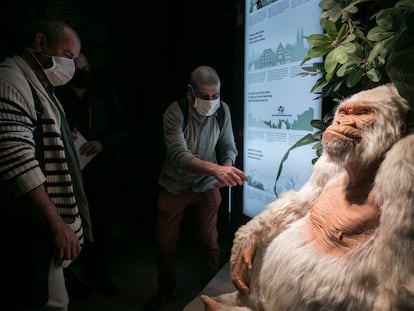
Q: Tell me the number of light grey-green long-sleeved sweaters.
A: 1